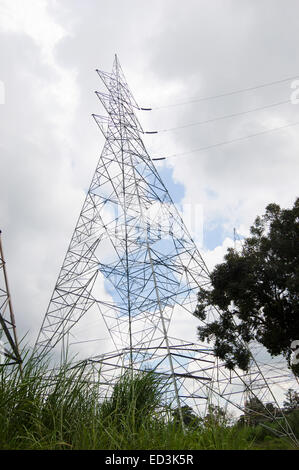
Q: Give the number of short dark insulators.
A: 3